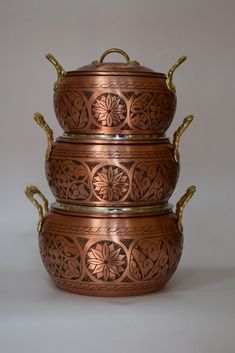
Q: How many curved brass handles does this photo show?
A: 7